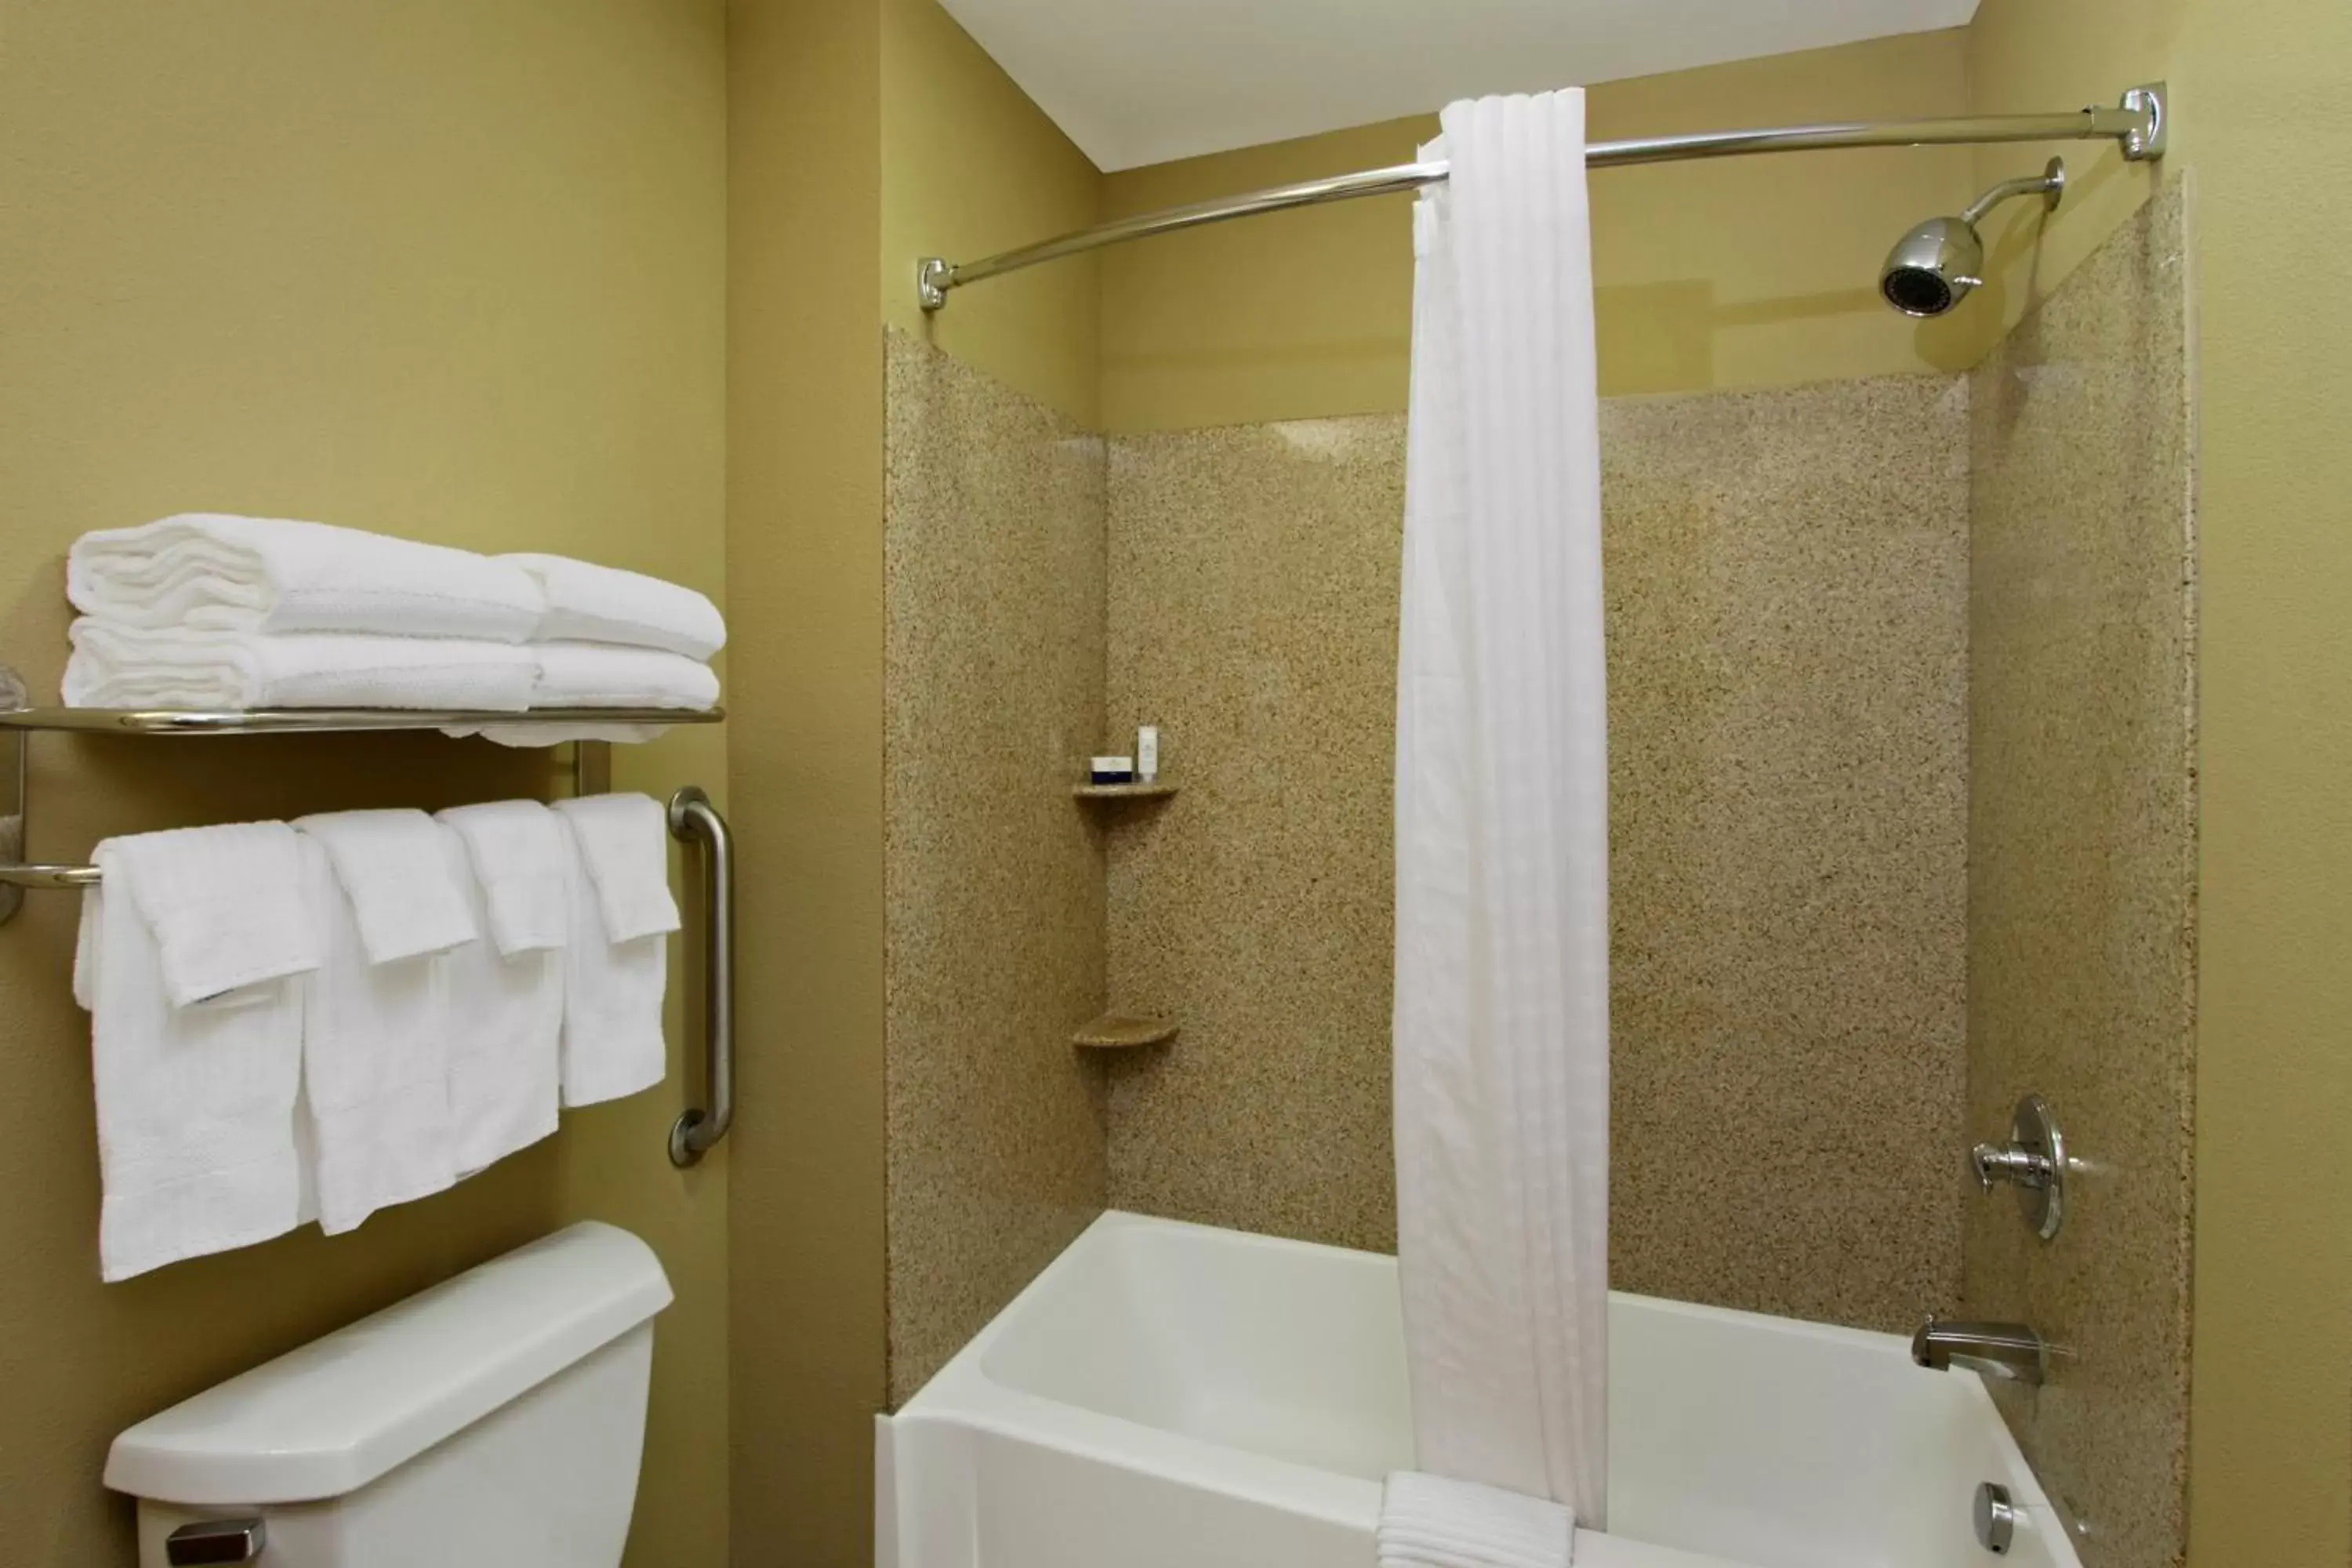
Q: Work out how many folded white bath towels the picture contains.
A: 4